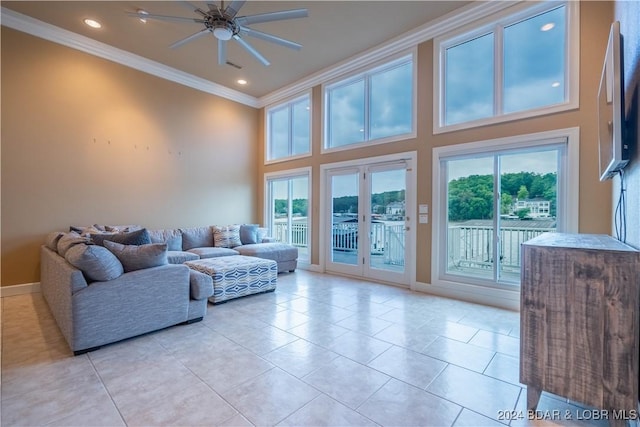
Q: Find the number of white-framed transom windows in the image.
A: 3